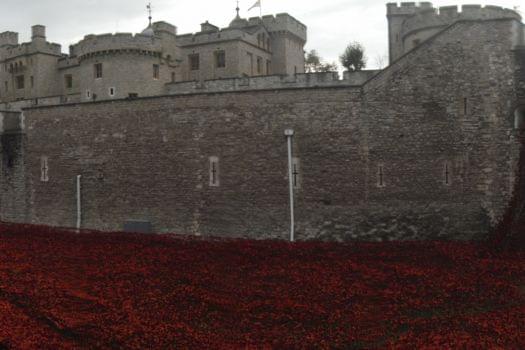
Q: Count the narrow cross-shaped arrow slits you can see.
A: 5